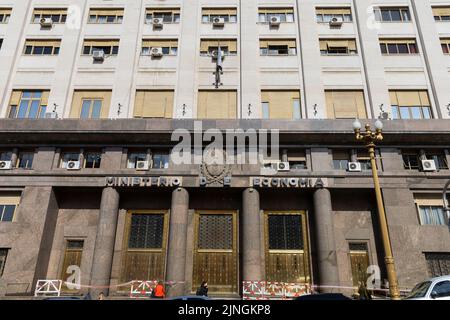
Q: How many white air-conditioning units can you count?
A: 14